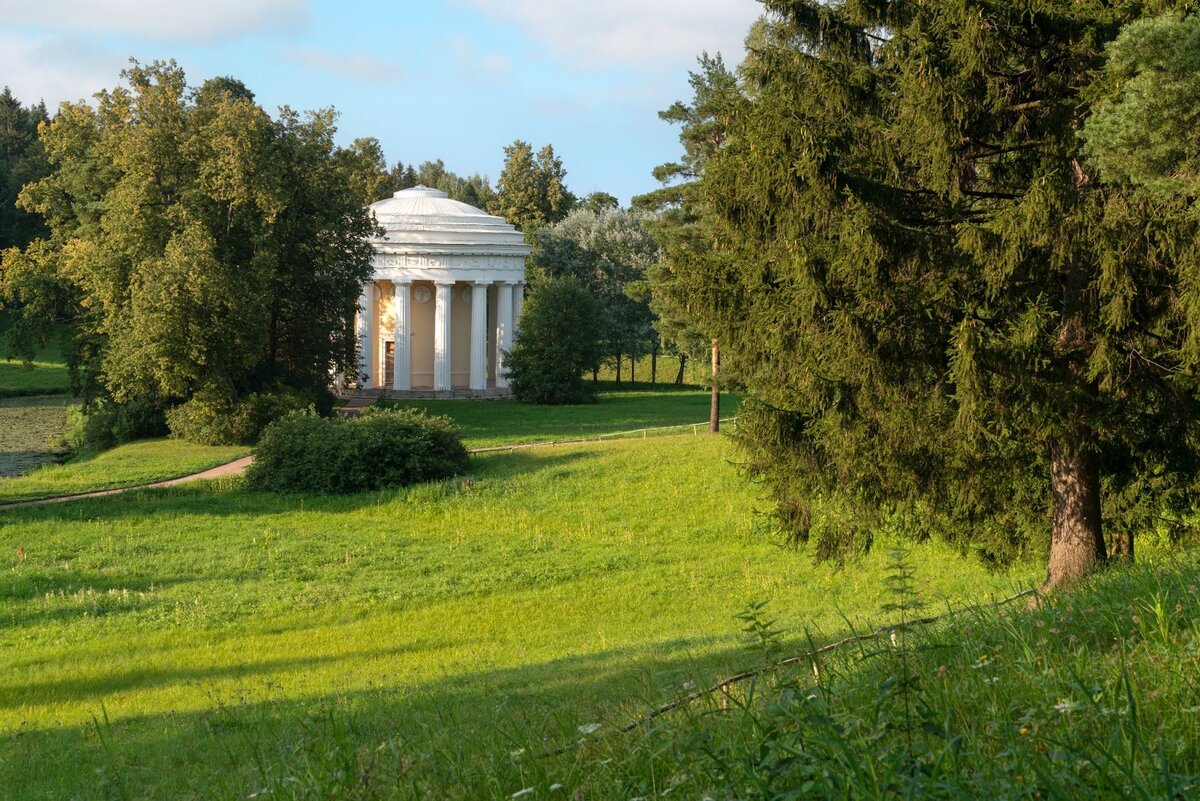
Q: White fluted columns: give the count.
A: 6